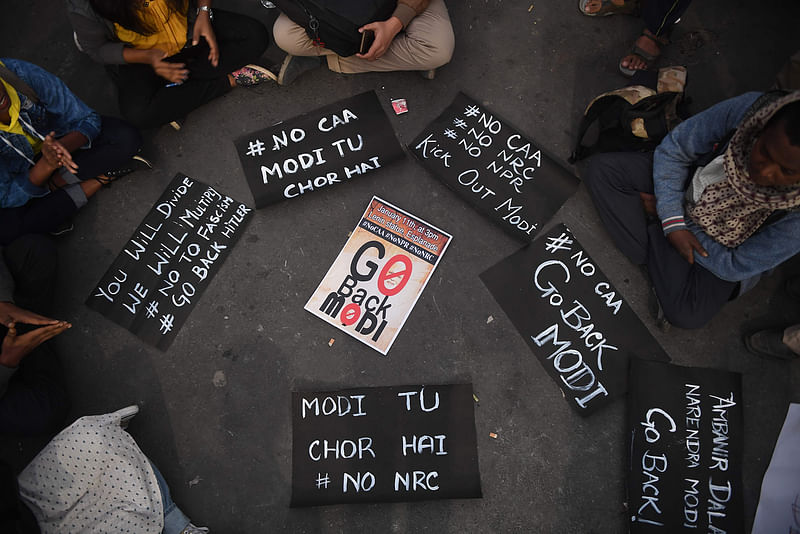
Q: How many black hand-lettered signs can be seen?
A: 6